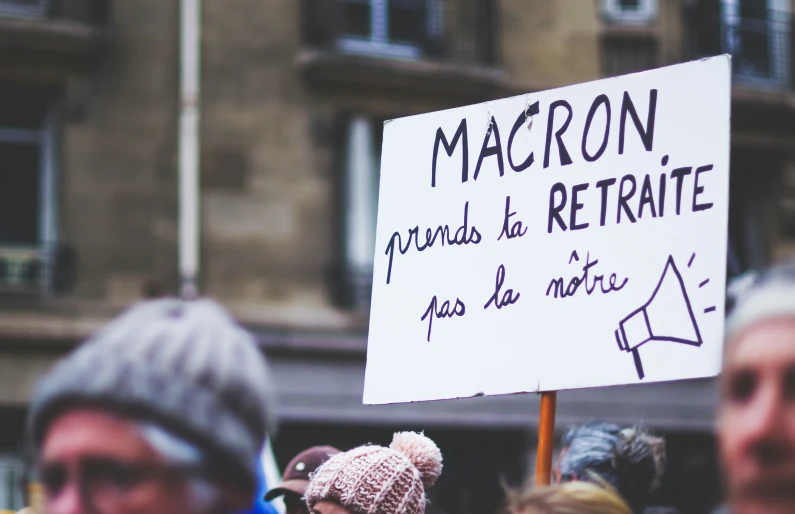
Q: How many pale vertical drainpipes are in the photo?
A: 1